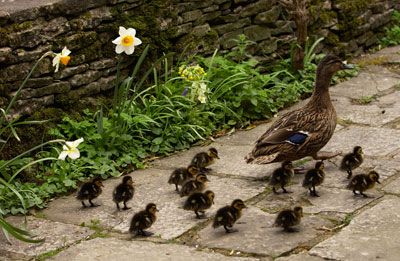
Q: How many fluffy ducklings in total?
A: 13